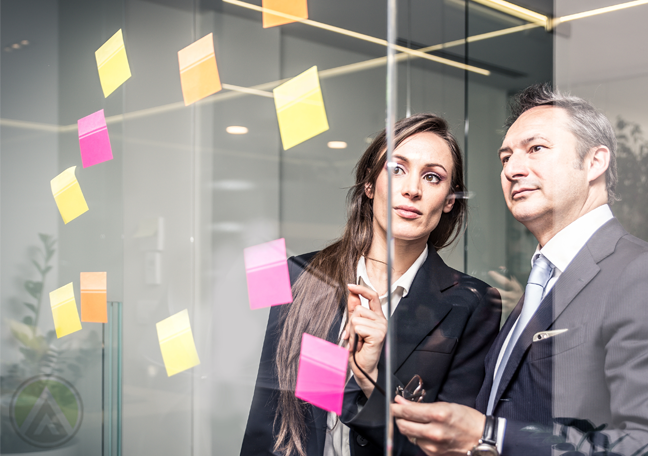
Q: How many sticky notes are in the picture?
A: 11